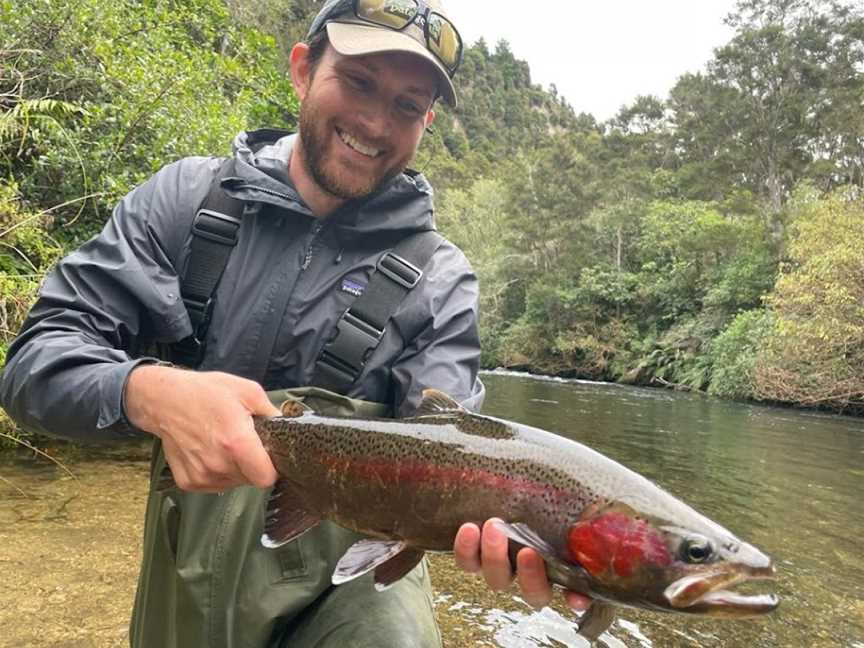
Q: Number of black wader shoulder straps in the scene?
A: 2